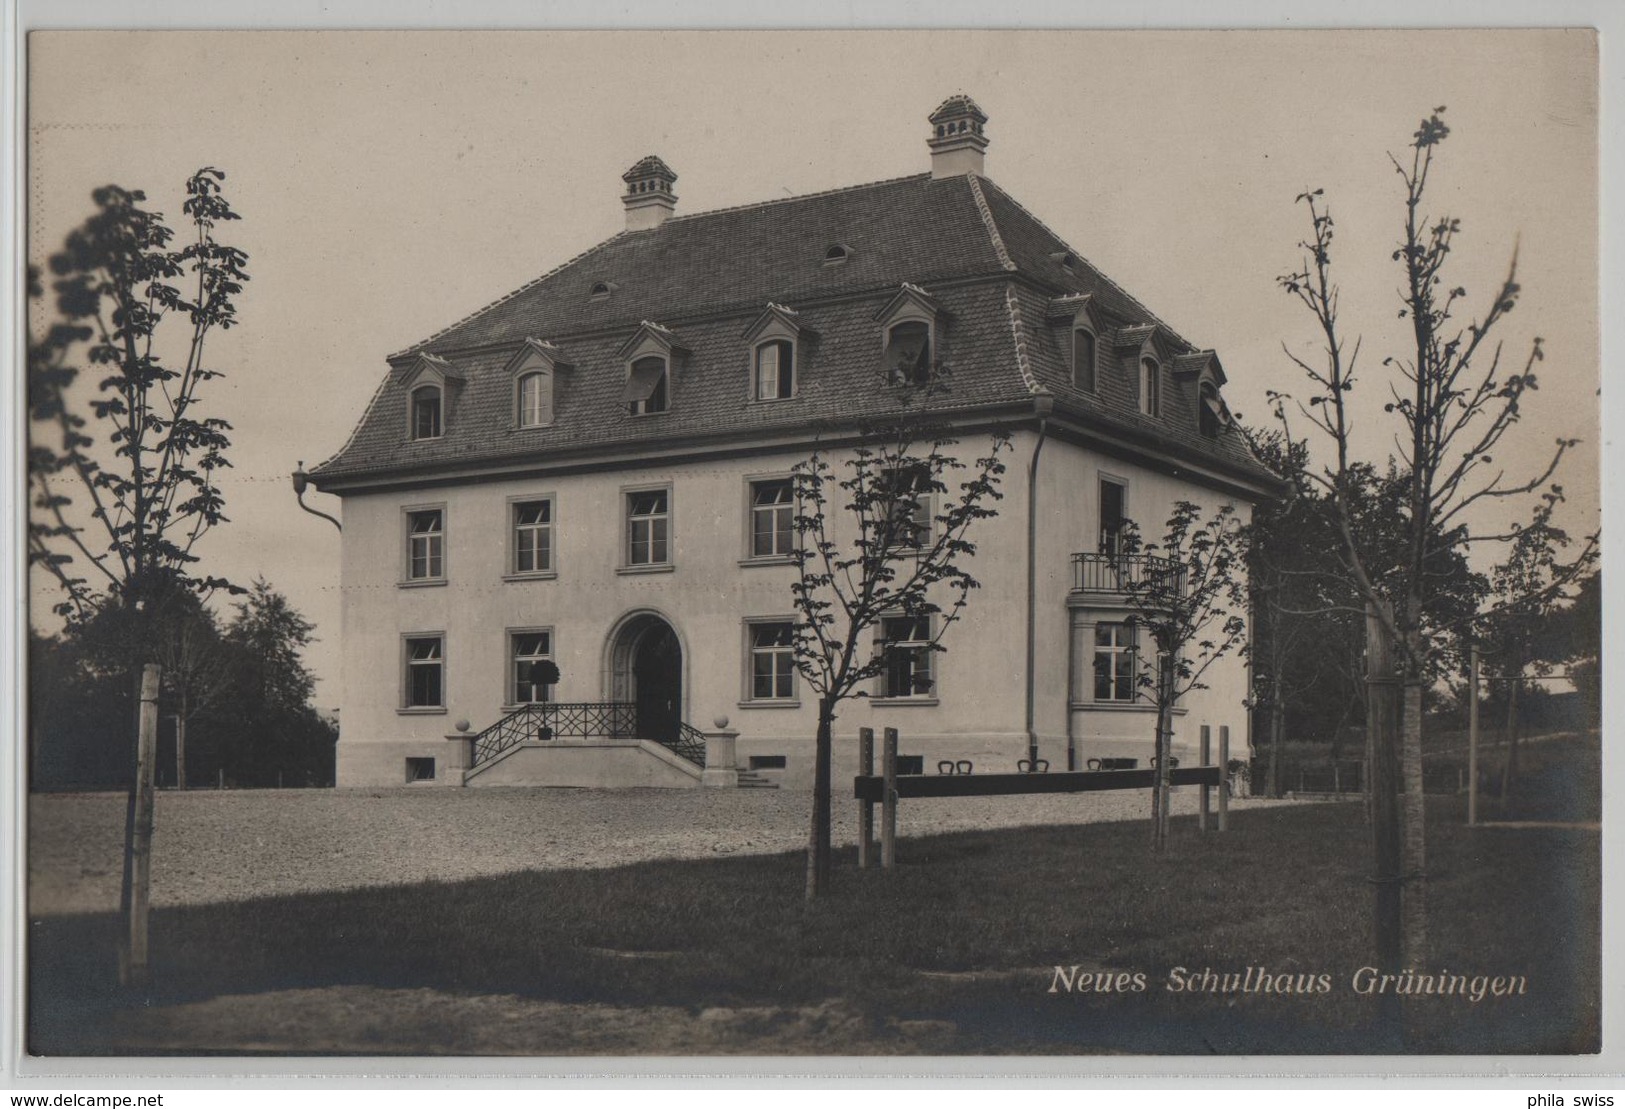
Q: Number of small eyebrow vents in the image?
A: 3